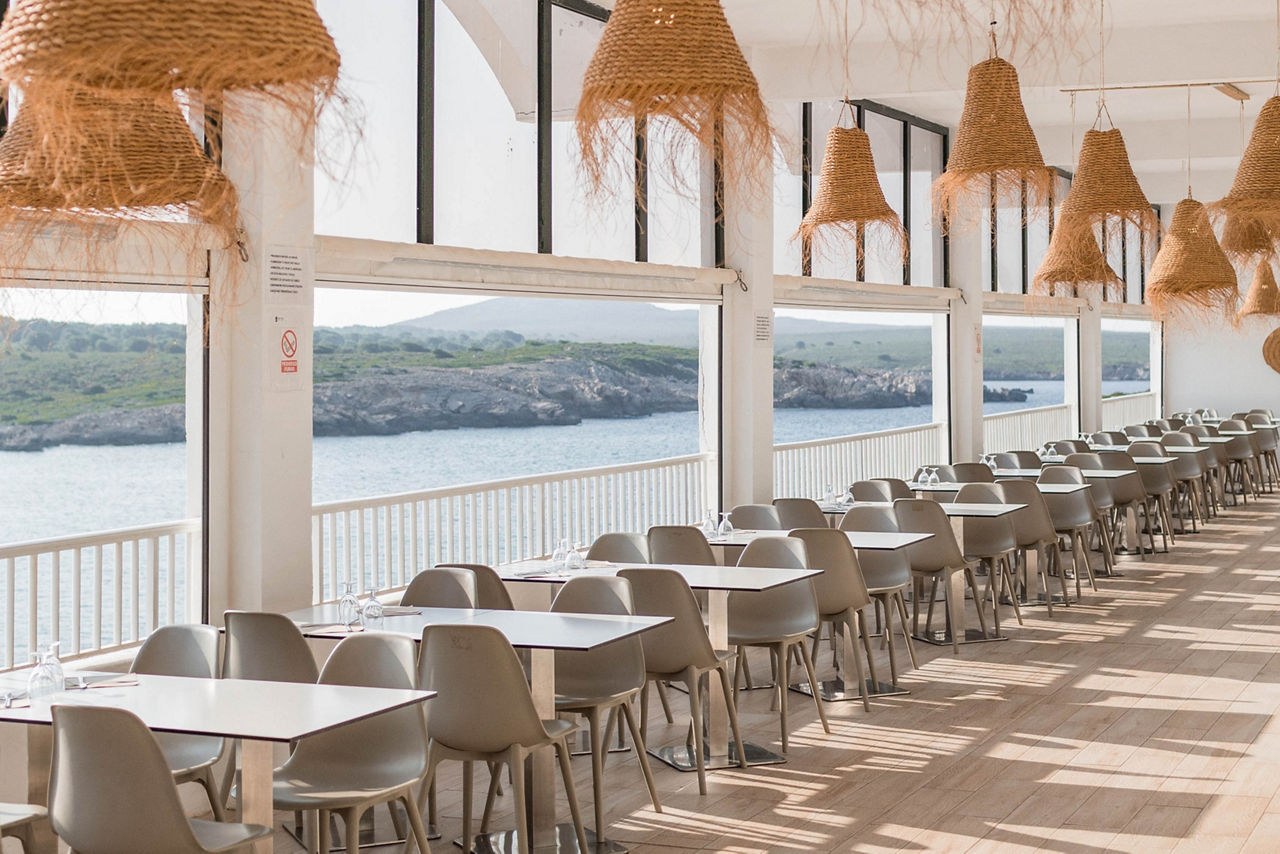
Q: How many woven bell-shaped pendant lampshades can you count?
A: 11